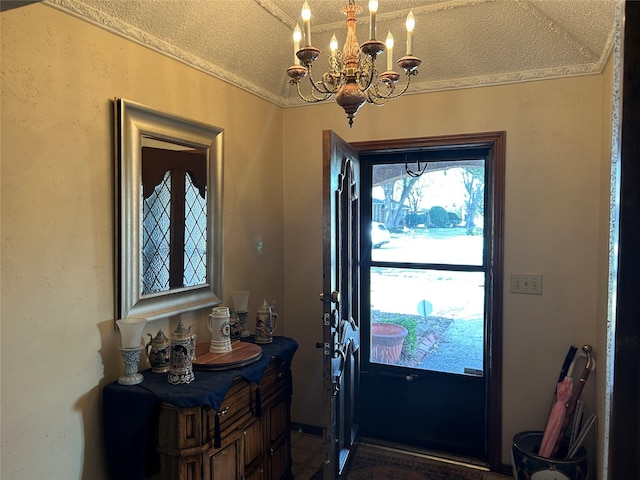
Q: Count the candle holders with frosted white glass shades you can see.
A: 2